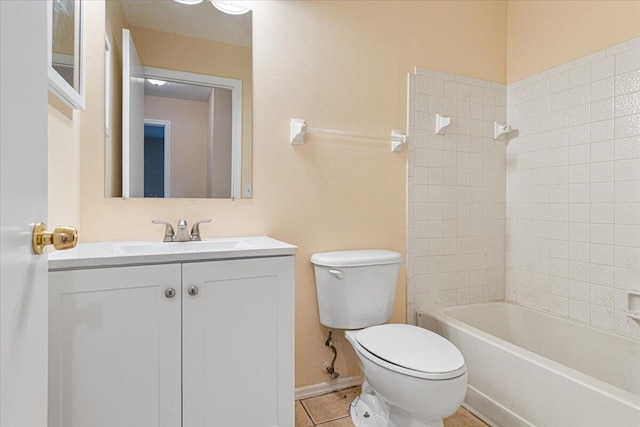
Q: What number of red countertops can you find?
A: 0